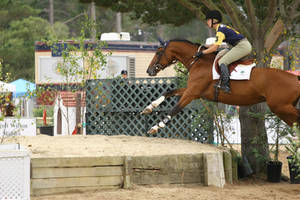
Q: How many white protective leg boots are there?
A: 2